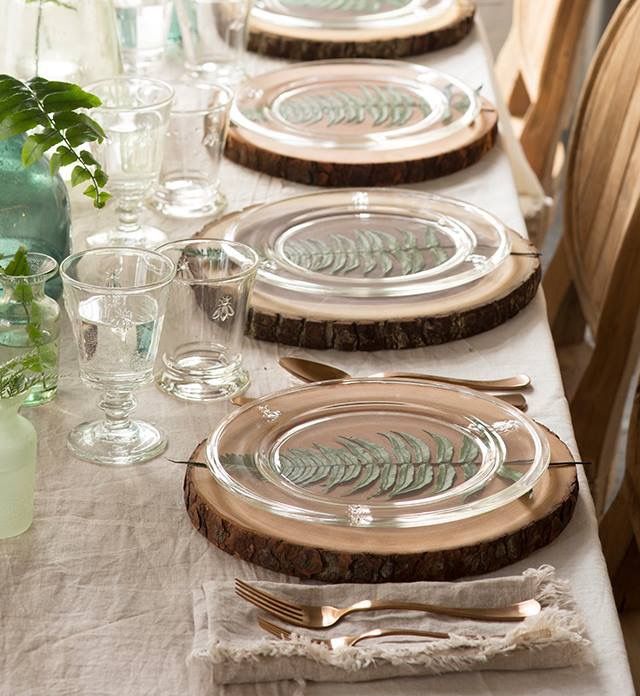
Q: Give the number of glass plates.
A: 4